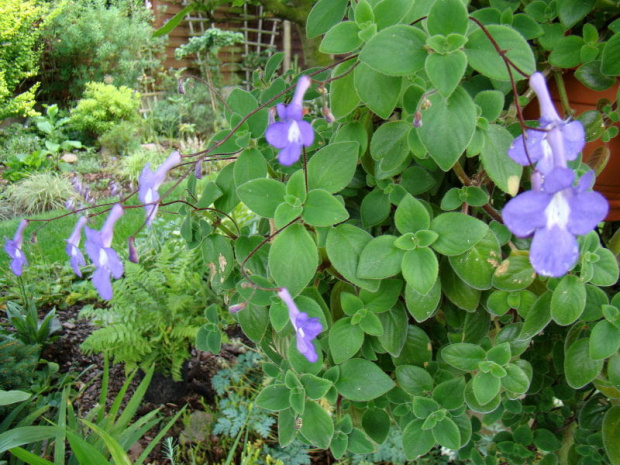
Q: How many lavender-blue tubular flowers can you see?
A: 8